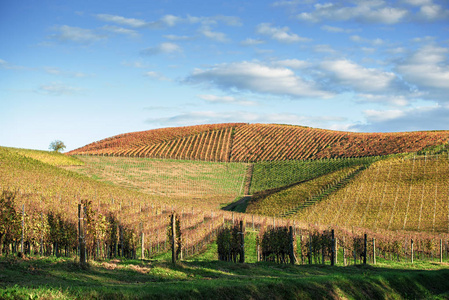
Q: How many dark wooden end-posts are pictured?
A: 6